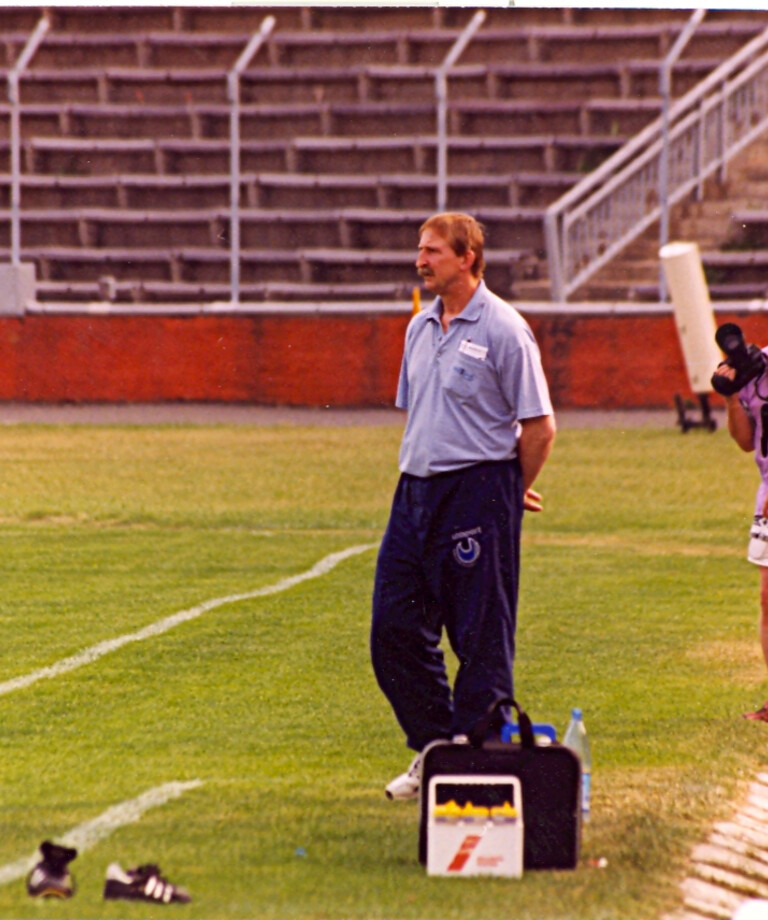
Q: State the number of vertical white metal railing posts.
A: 4